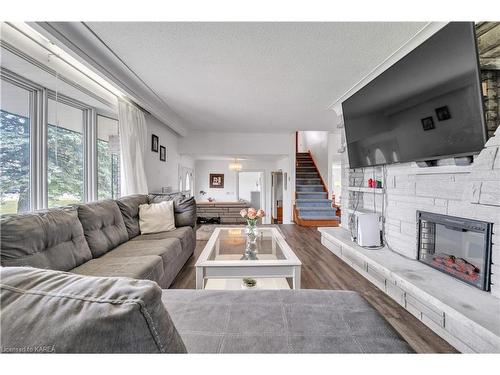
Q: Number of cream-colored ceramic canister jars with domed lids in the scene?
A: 0